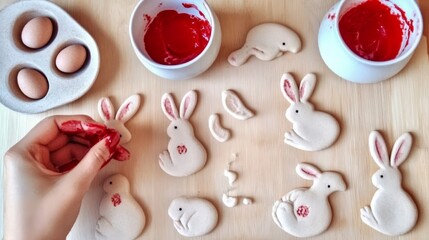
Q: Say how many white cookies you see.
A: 8